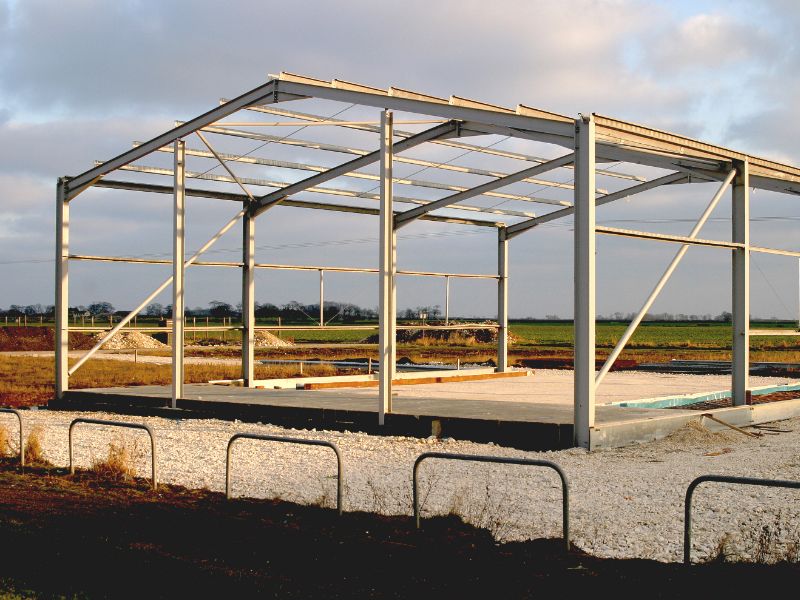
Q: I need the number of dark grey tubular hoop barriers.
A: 5